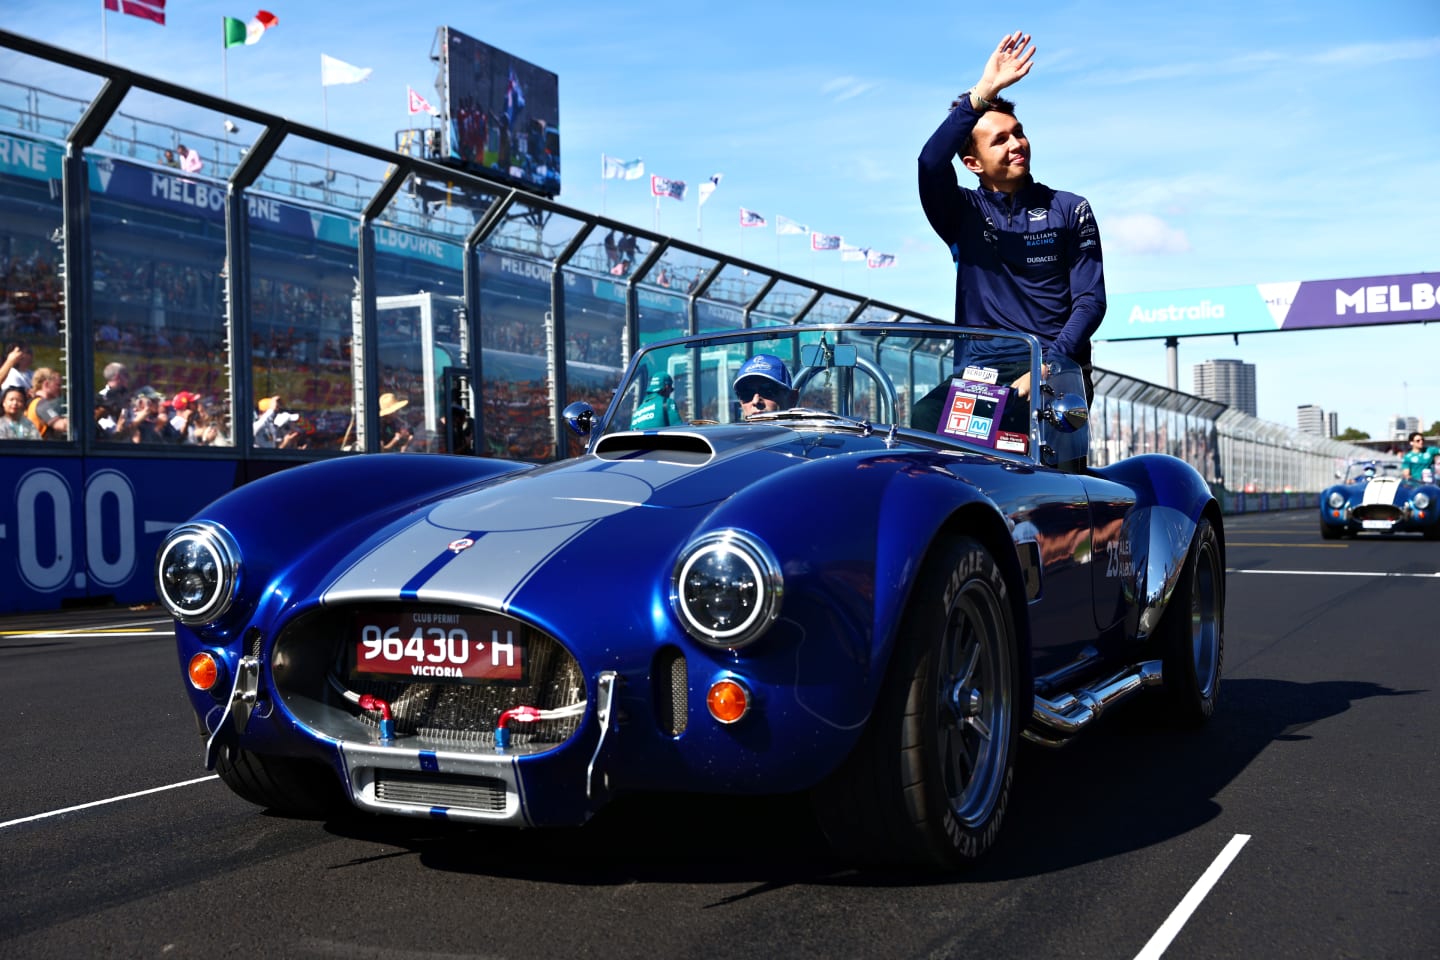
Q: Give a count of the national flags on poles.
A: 2